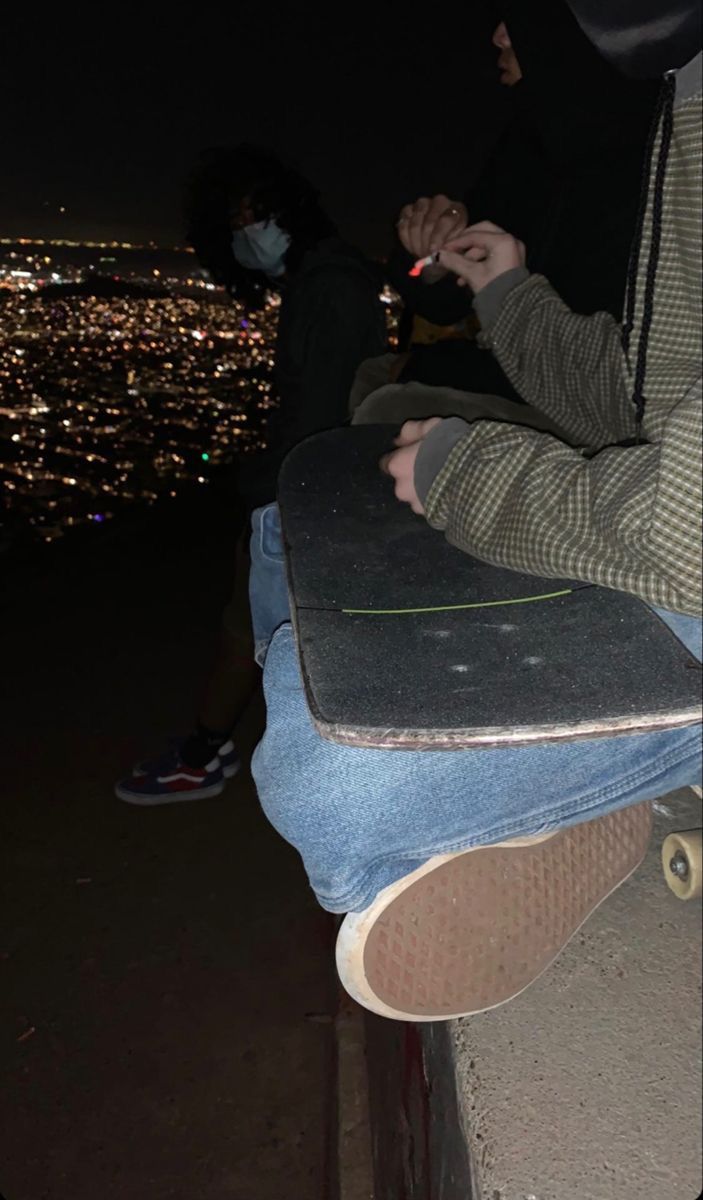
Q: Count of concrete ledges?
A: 1